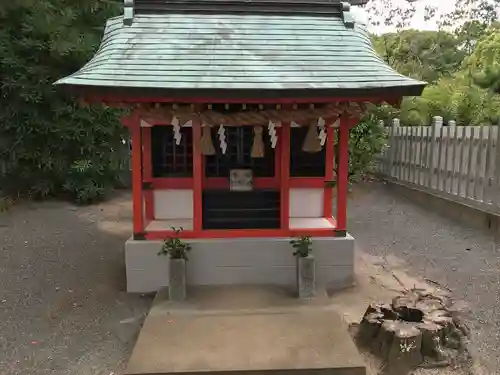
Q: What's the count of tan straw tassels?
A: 3